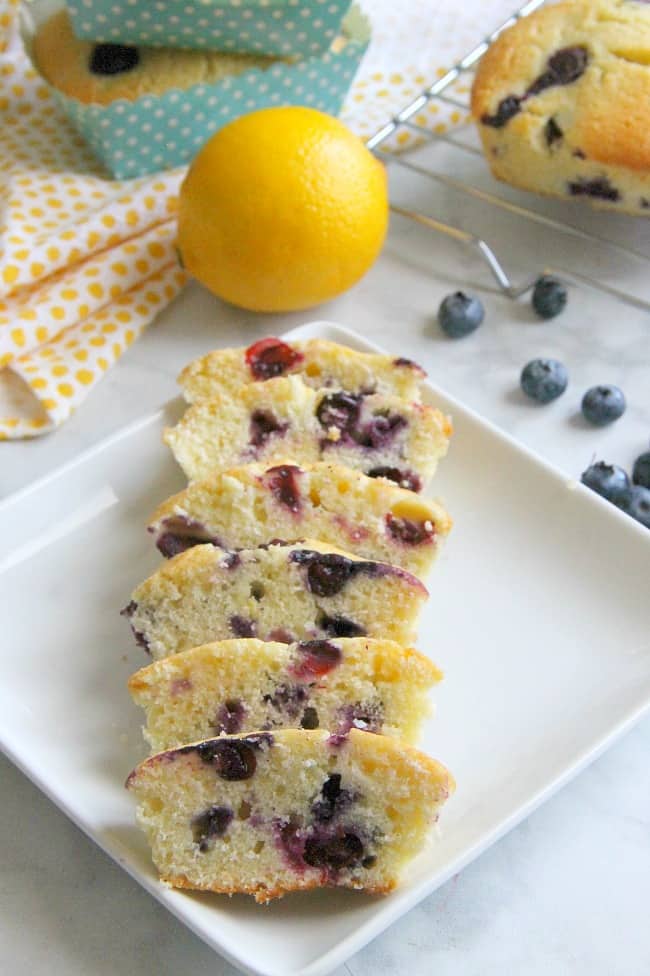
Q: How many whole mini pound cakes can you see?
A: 2